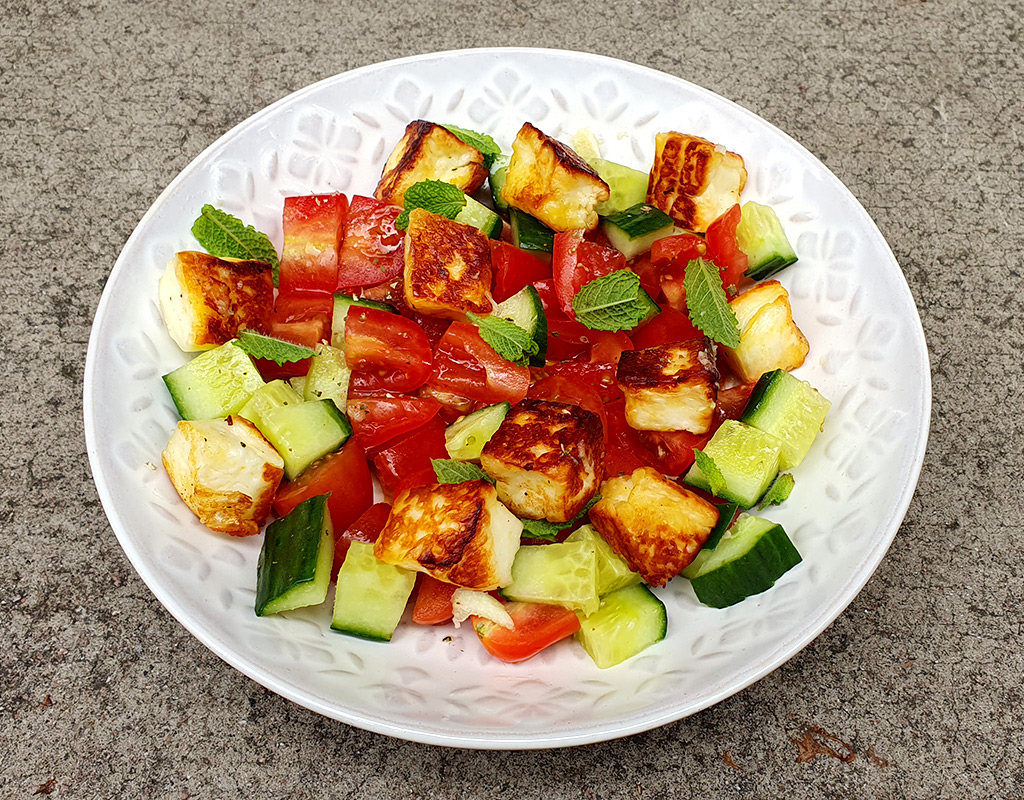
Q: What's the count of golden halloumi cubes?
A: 11